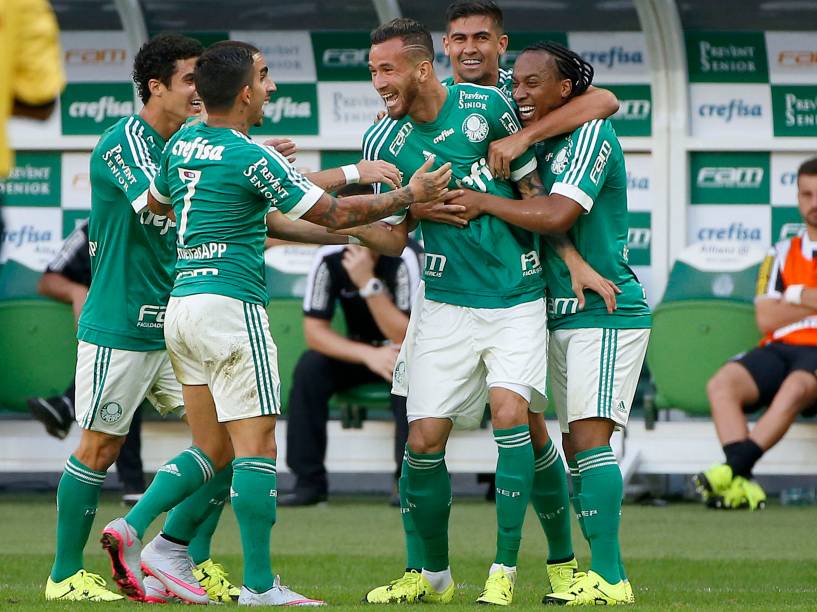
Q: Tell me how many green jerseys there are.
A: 5